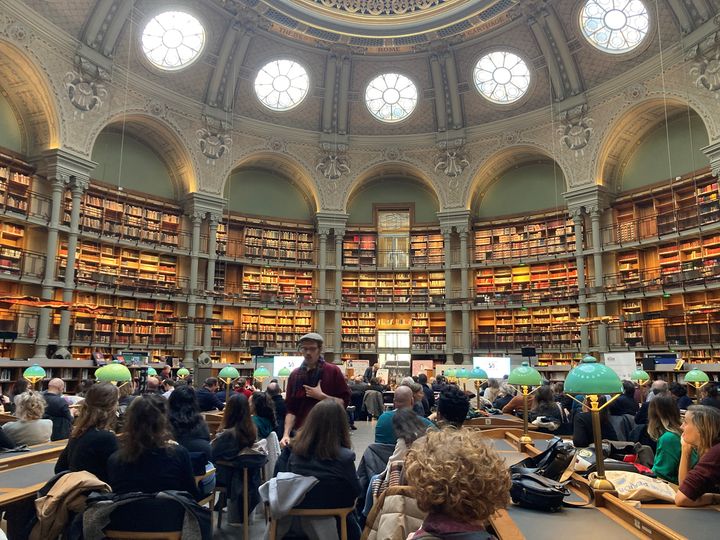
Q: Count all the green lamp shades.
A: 15